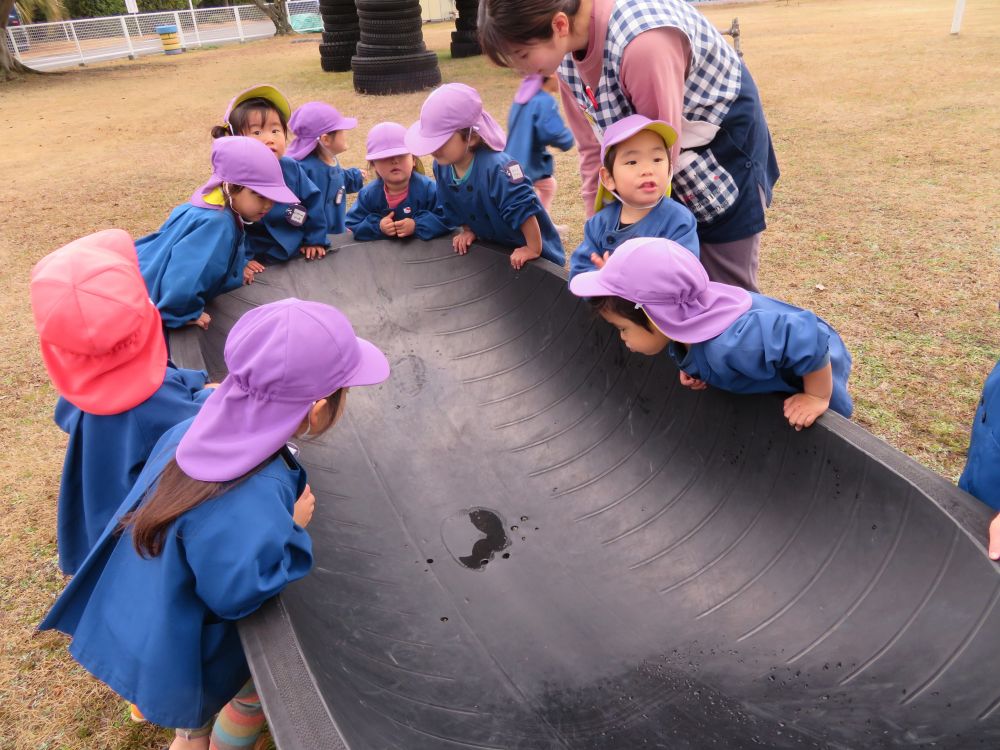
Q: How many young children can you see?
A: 11